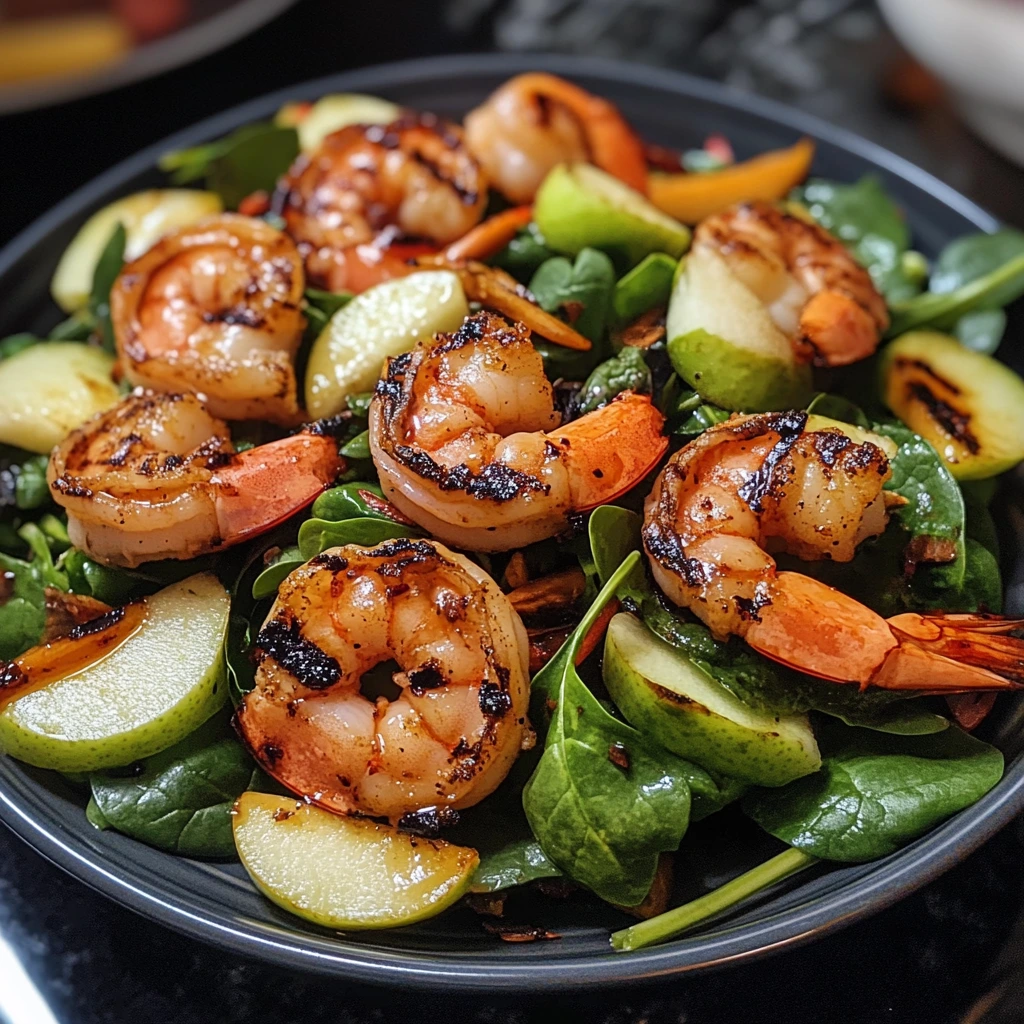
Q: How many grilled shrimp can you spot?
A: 8